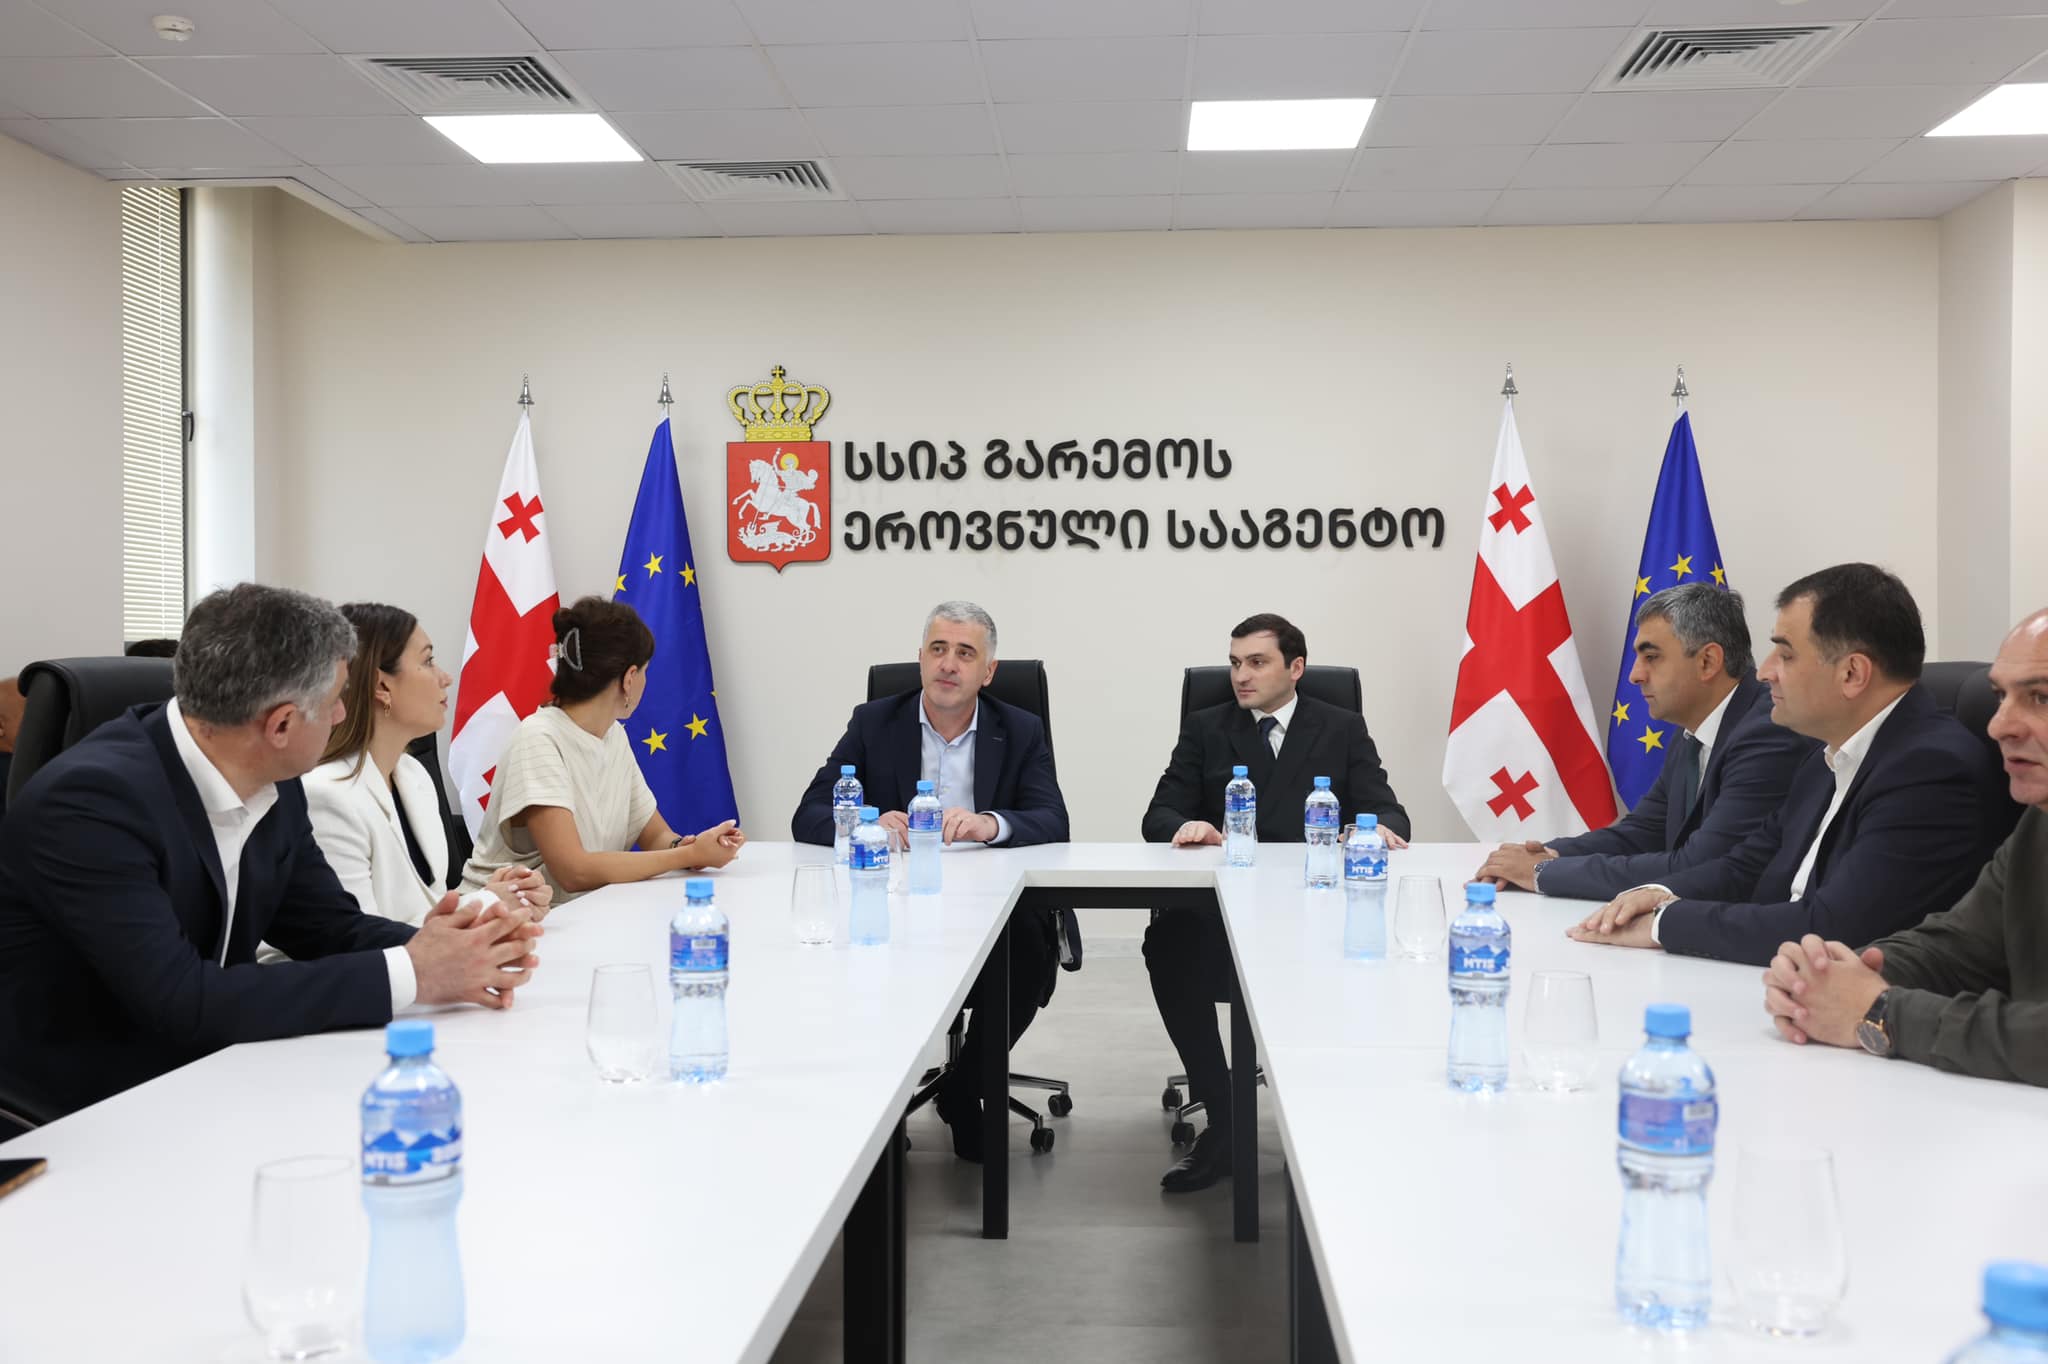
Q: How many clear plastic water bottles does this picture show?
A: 11